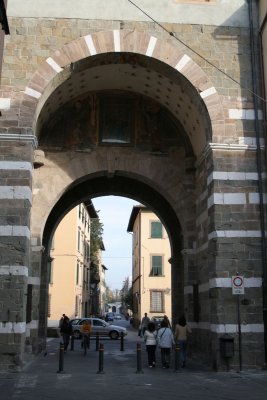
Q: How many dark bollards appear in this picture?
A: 7